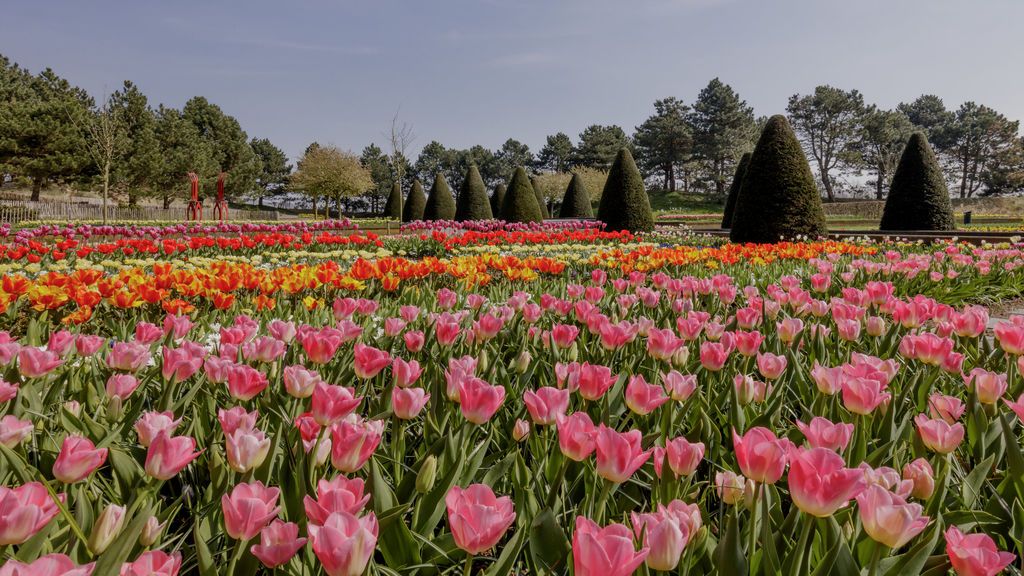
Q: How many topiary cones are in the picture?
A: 12